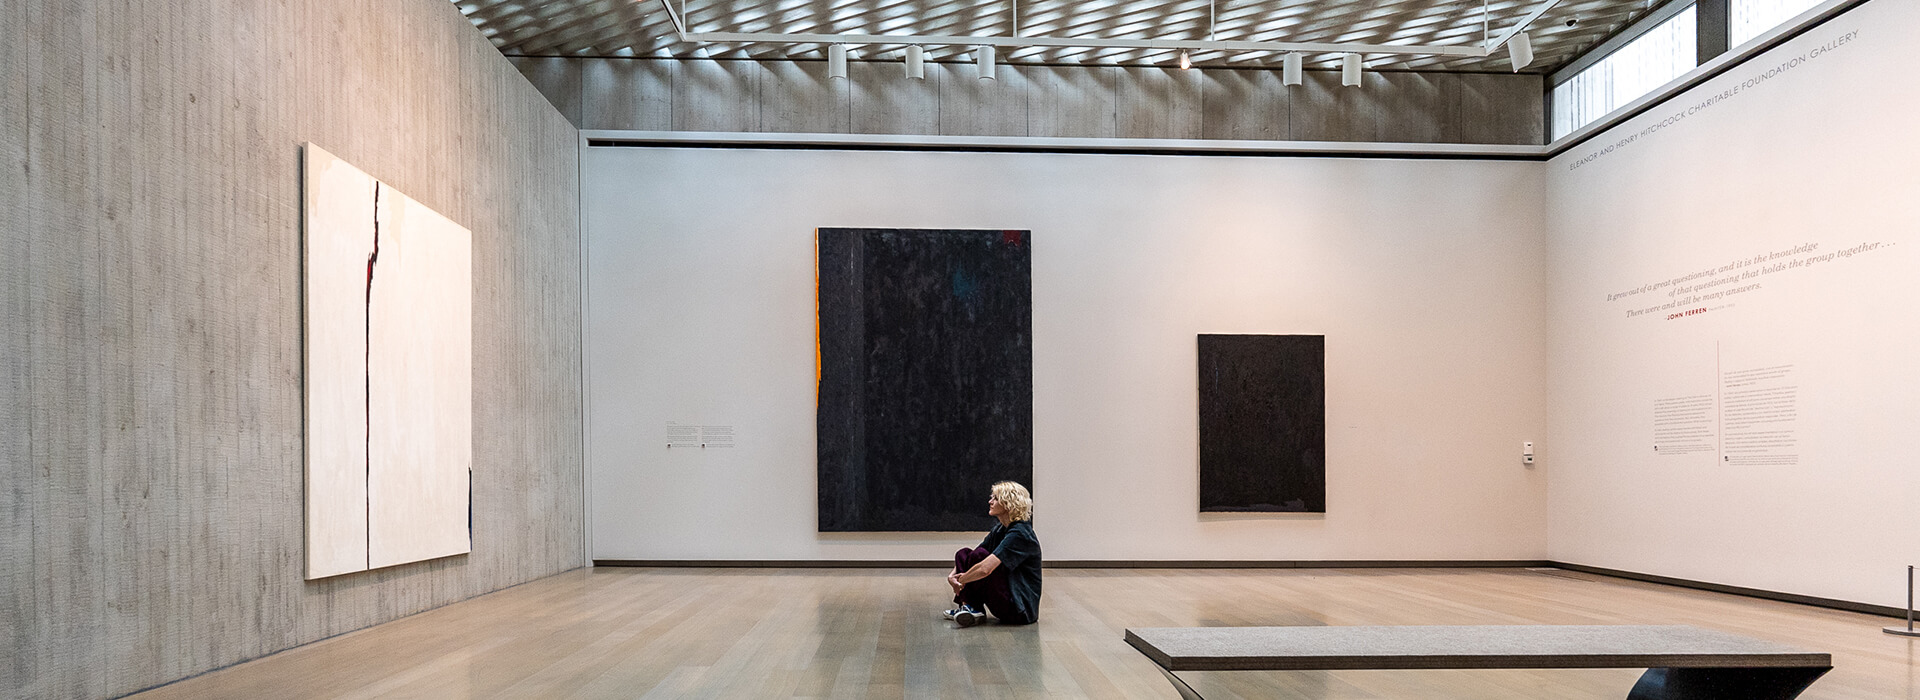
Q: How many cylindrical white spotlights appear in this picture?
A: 6